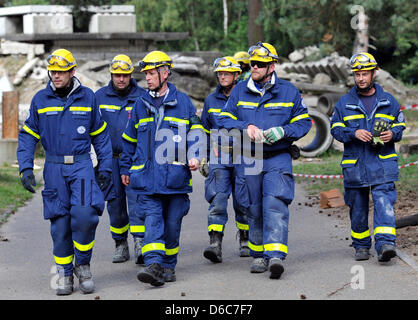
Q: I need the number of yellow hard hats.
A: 7